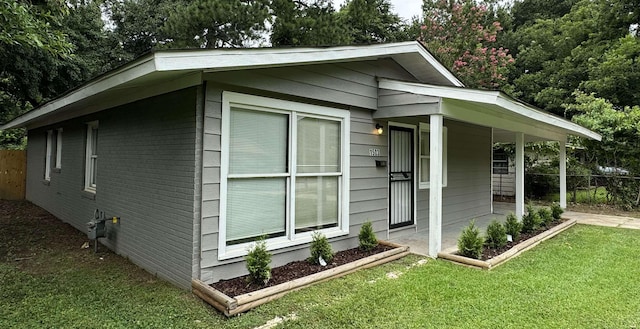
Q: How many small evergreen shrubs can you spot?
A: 9